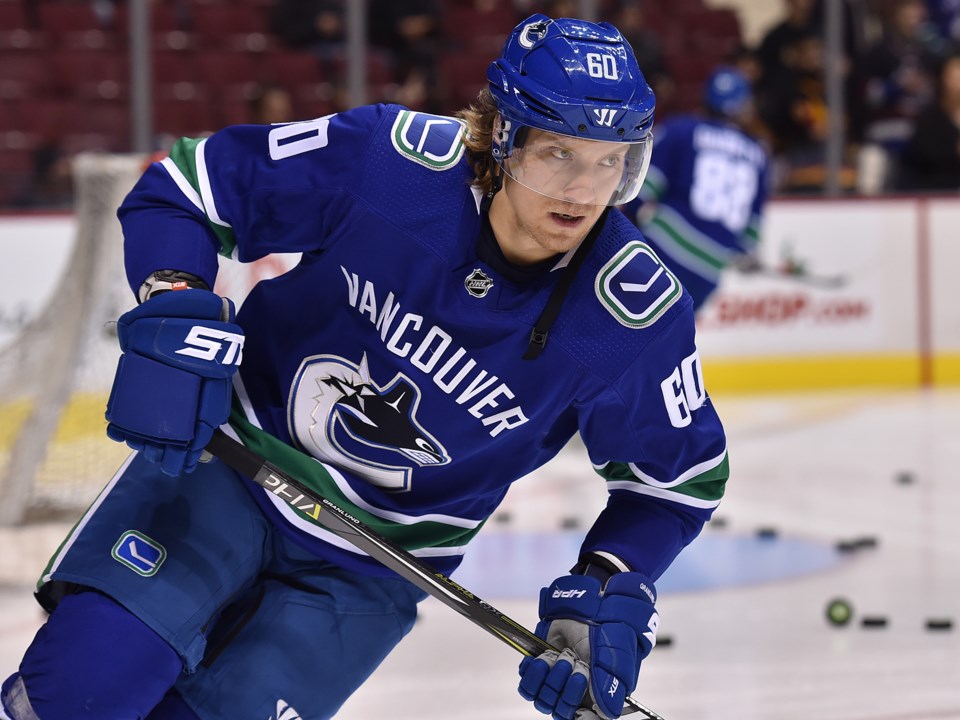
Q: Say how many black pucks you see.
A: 10